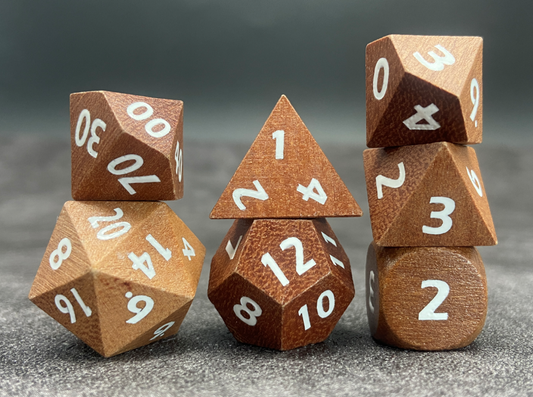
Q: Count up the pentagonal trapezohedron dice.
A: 2